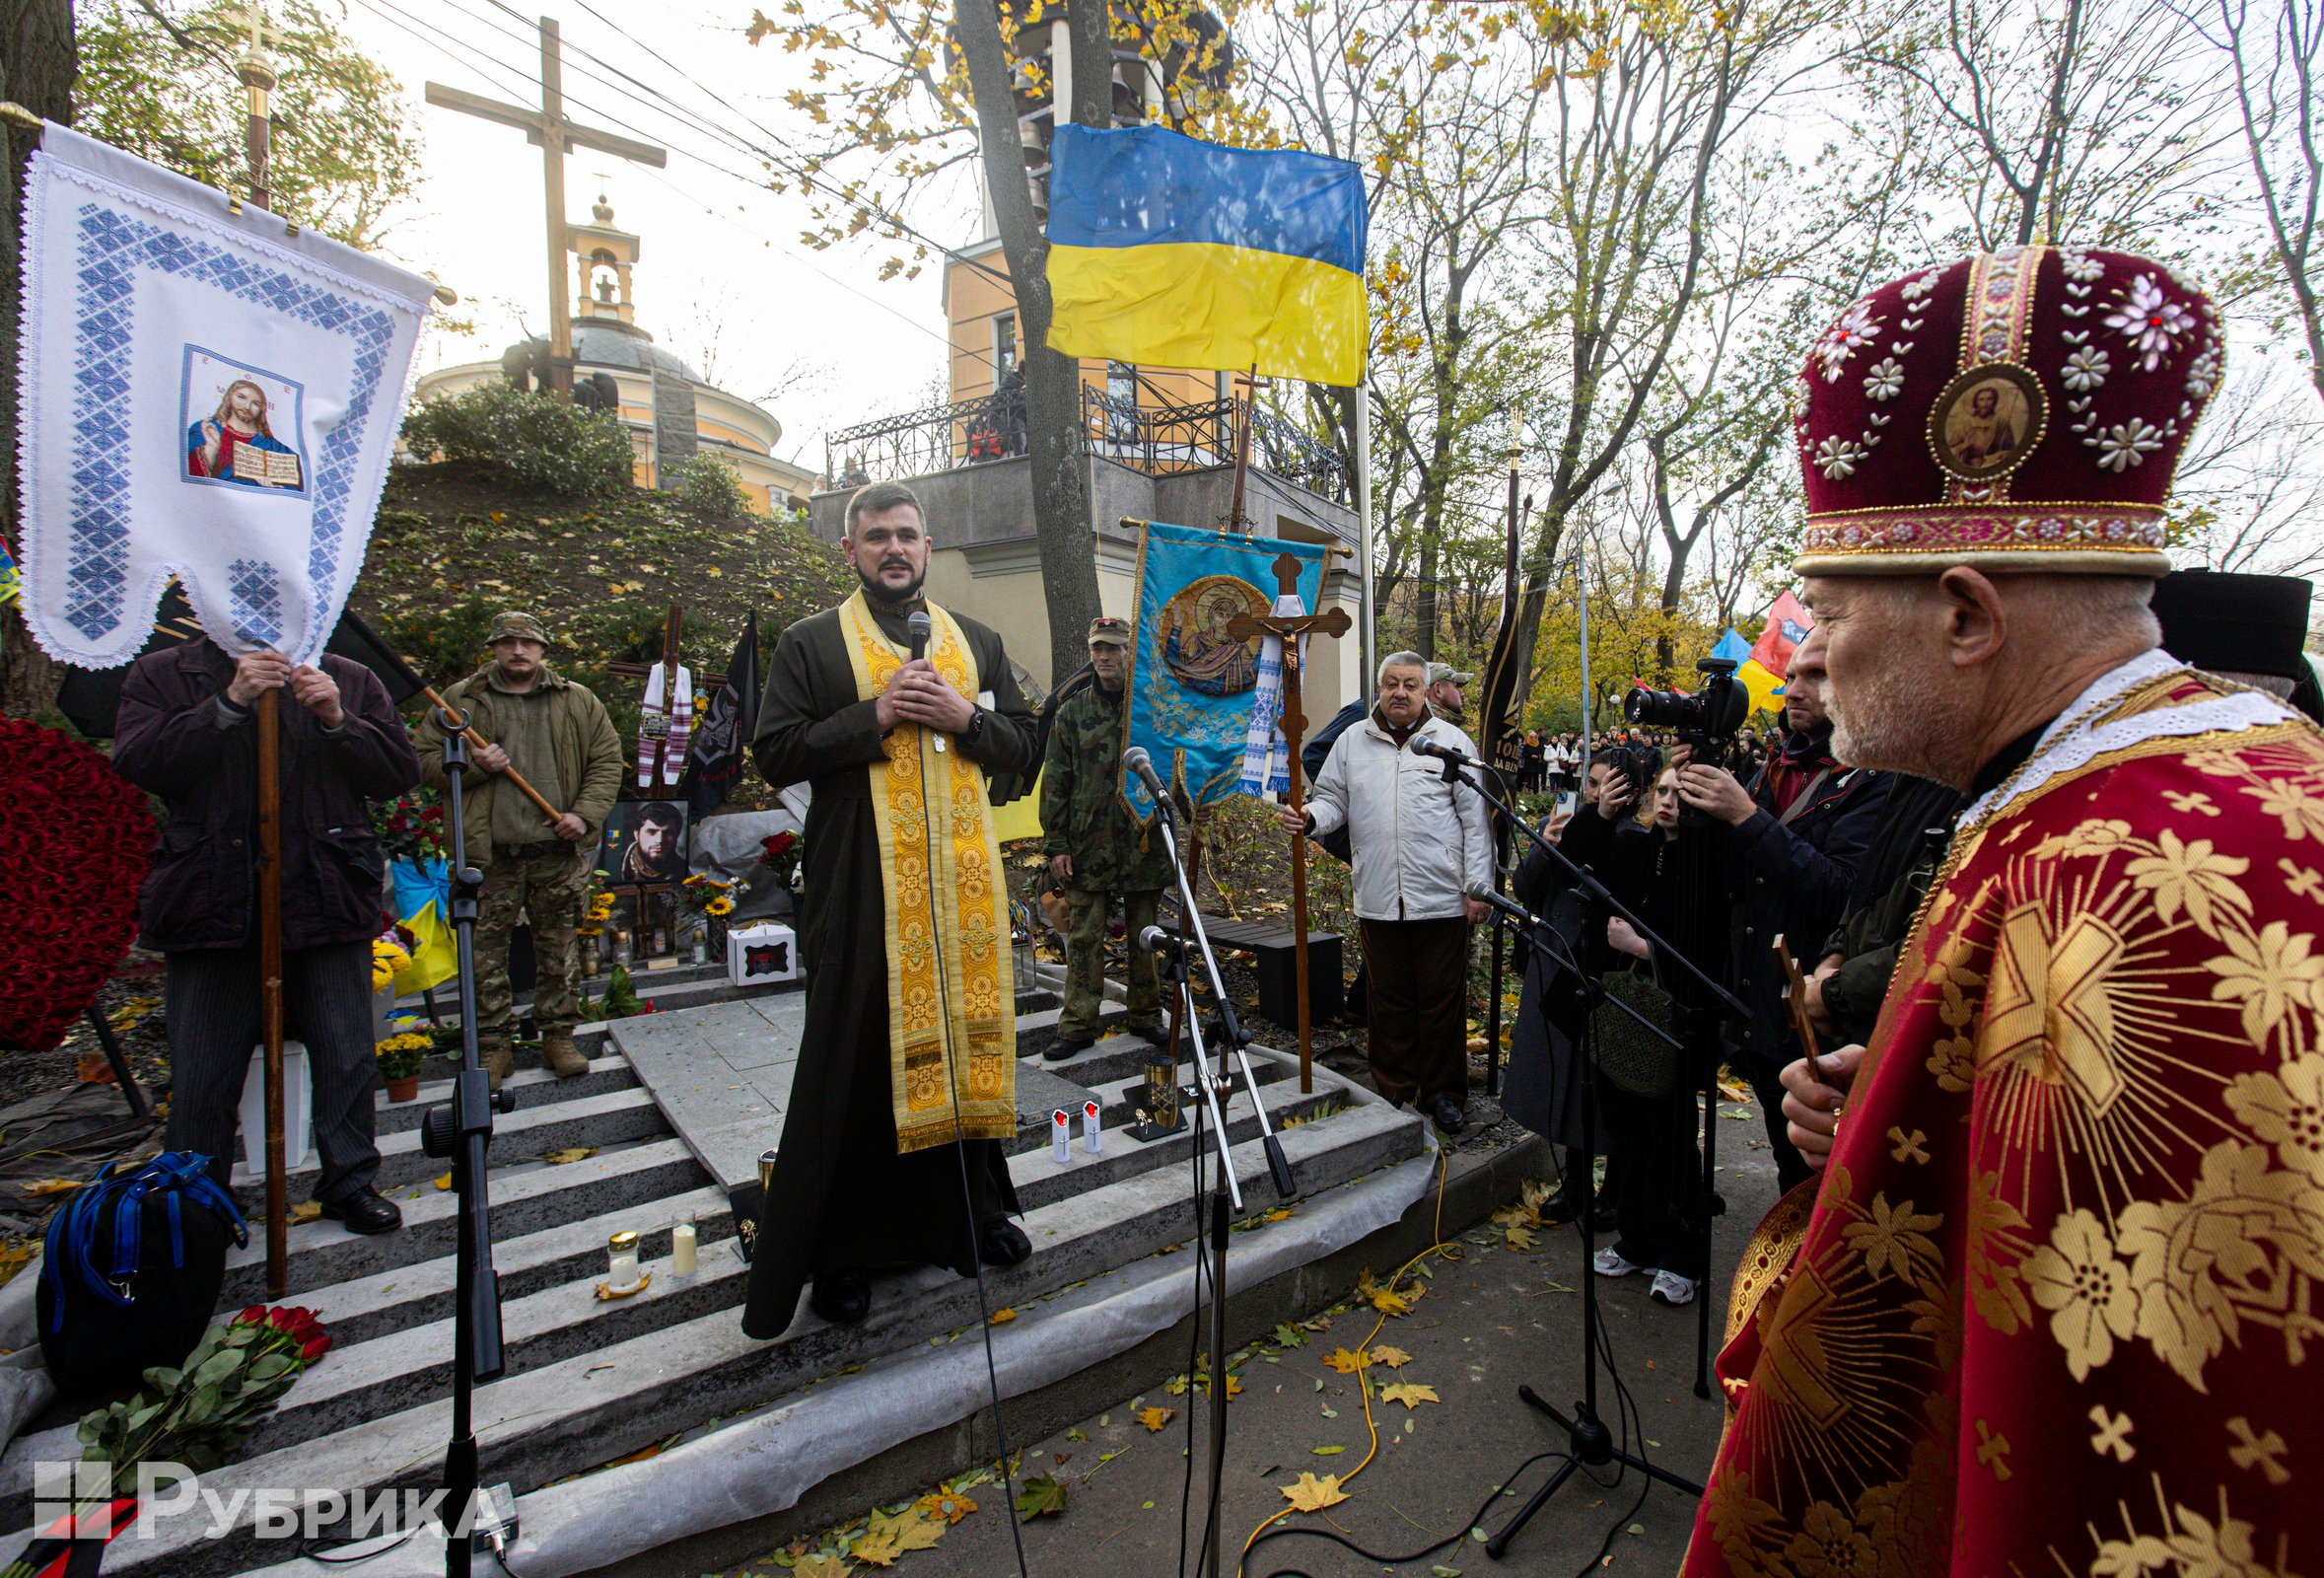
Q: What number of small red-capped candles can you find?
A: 2